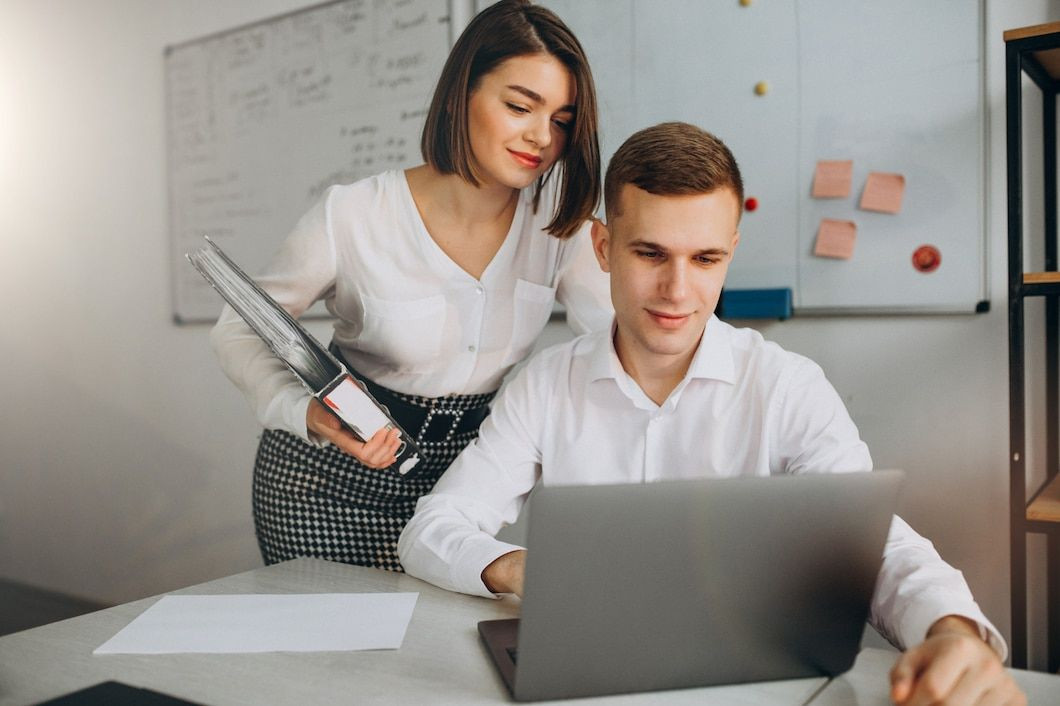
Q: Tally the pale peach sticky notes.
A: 3